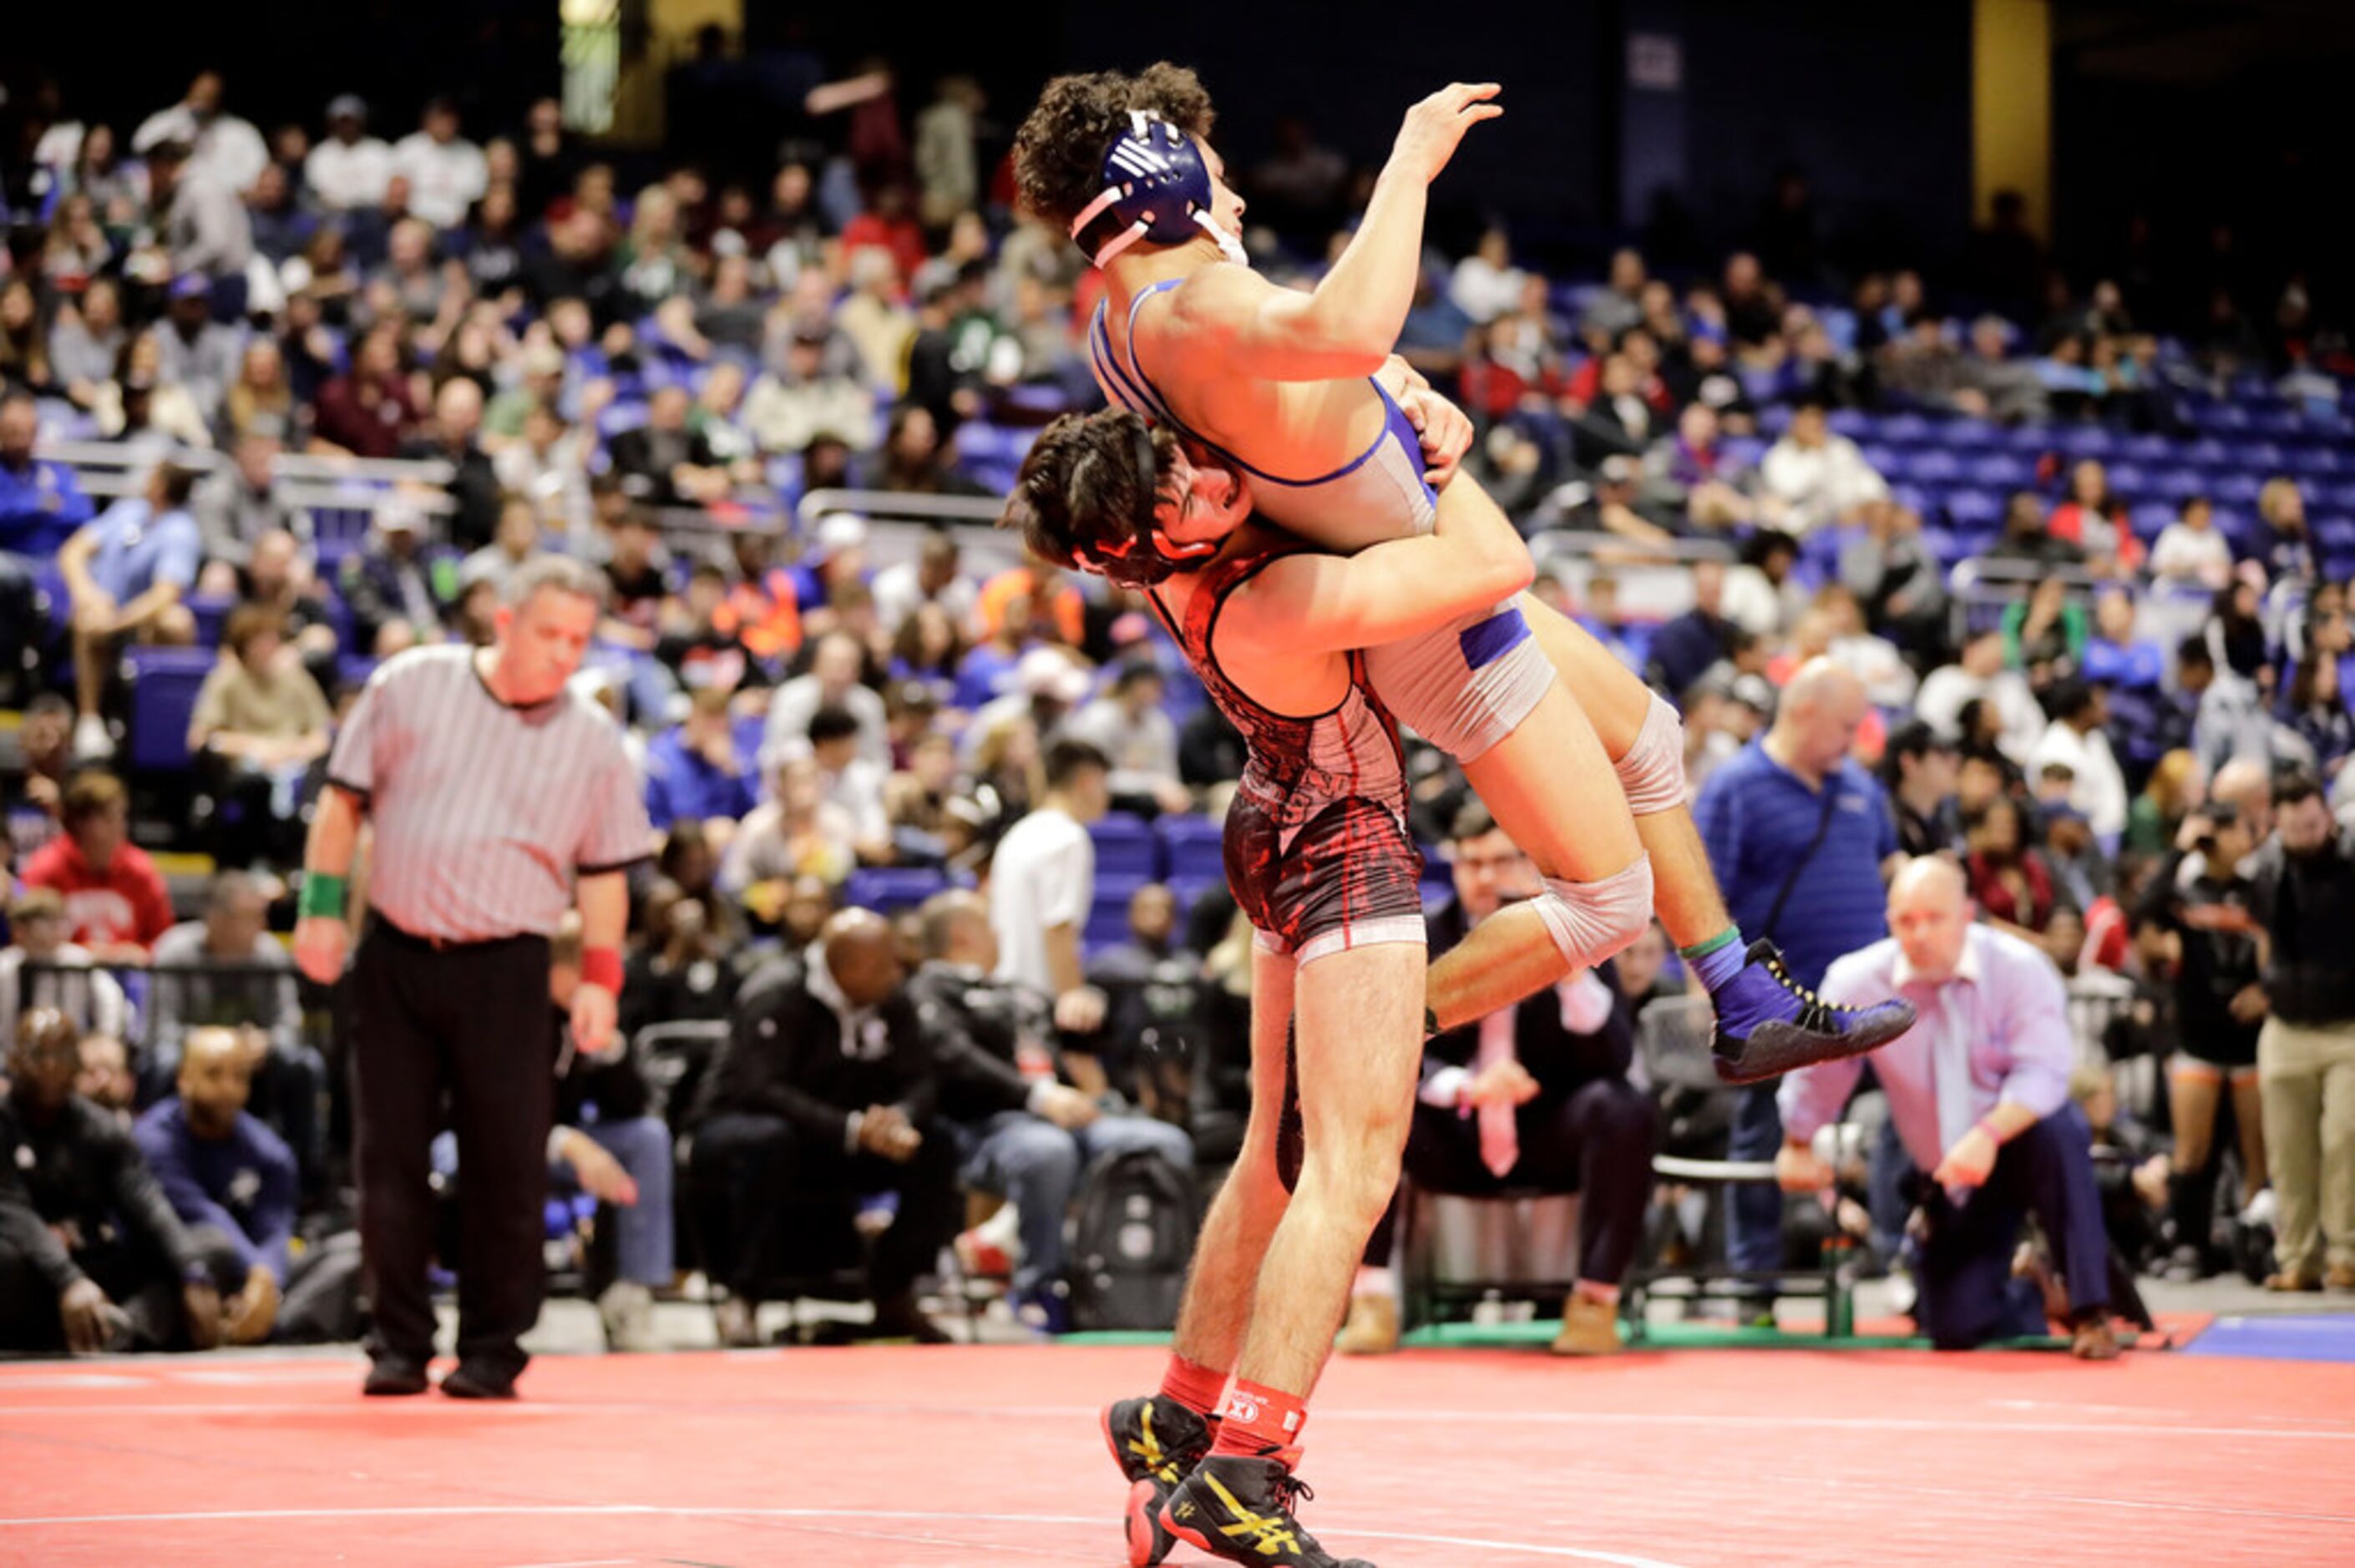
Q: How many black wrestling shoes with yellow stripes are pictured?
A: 2